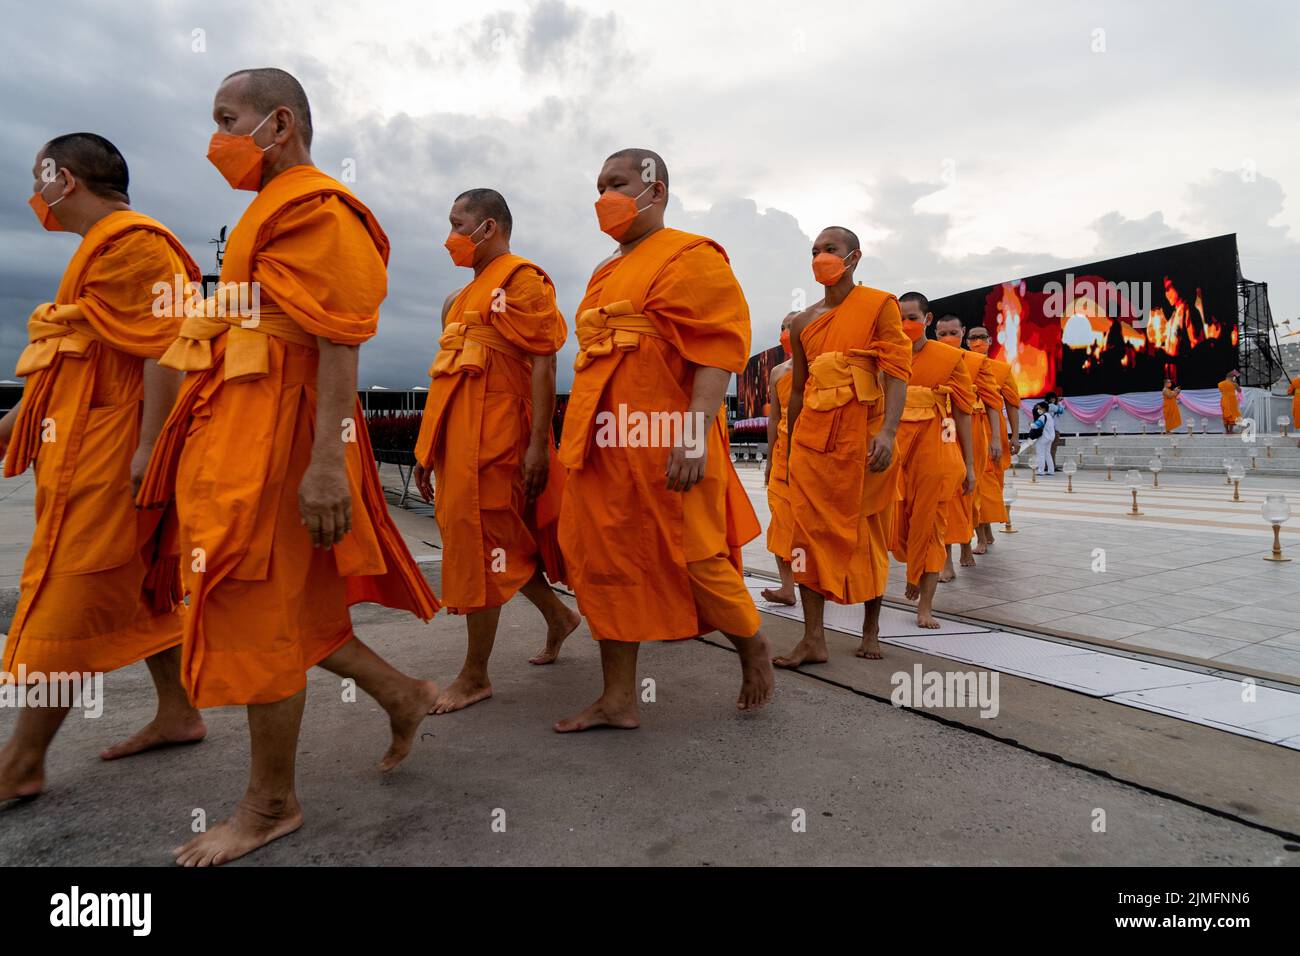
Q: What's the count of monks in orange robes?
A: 12